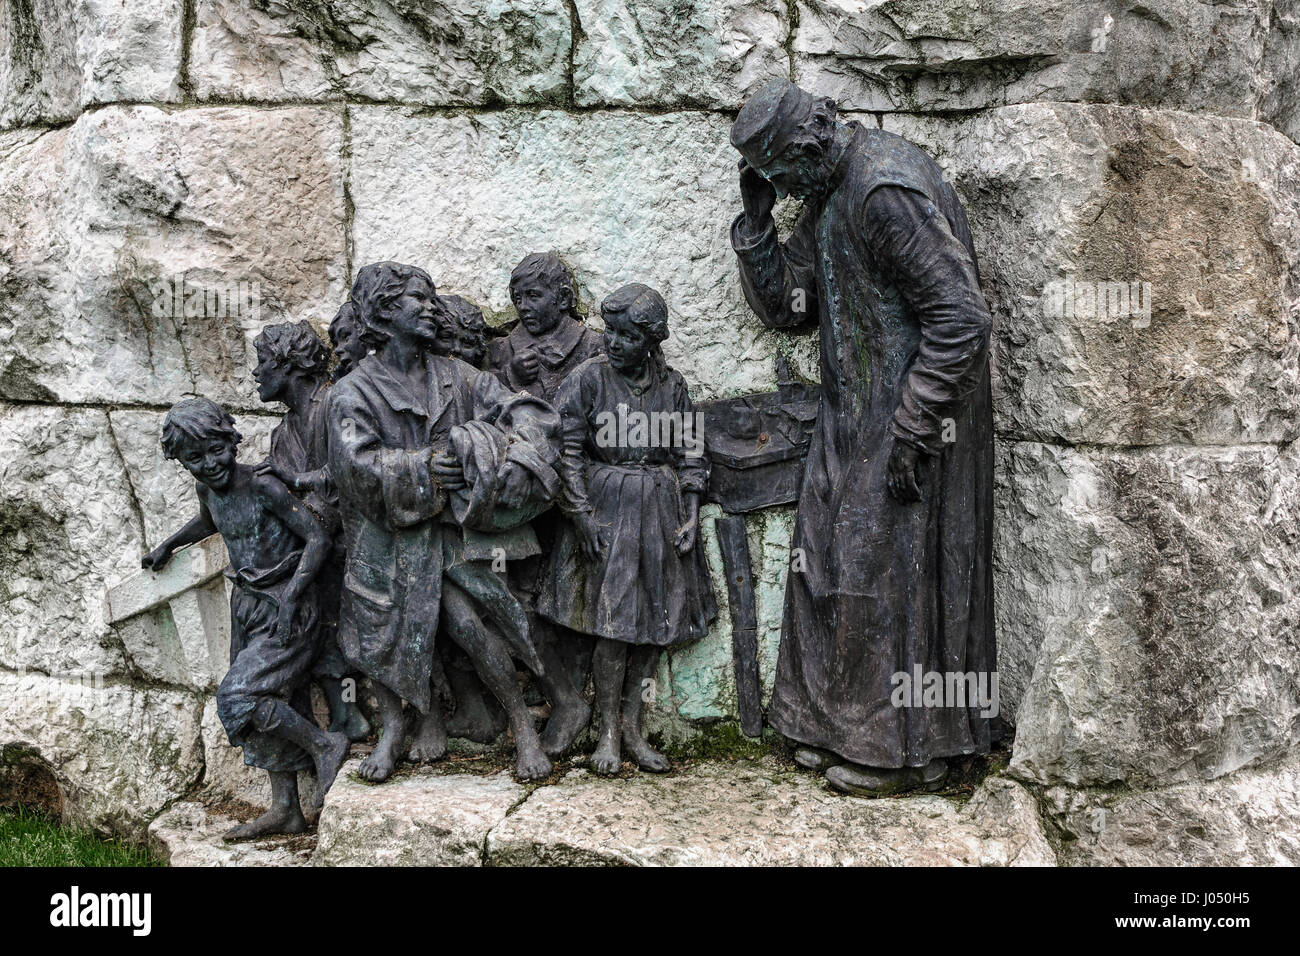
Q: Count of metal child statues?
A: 7